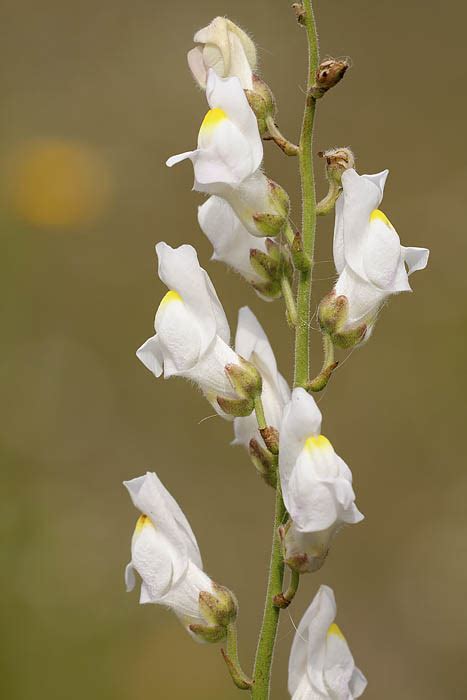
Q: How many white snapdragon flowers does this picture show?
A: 9